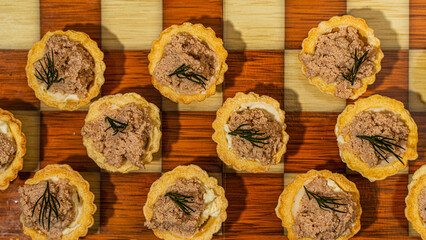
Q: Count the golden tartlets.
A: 11